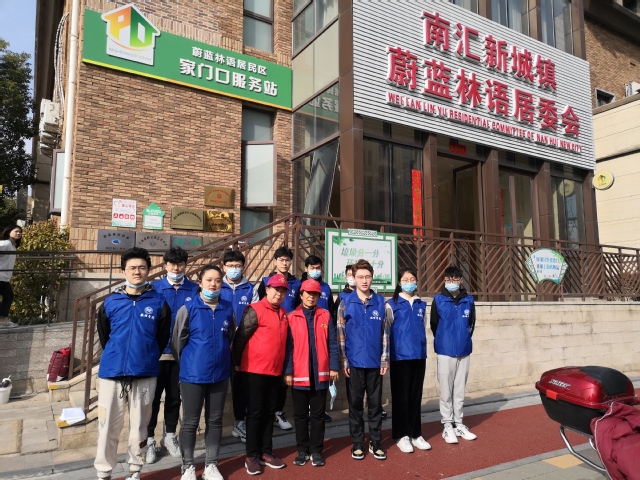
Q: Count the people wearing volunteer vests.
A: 12